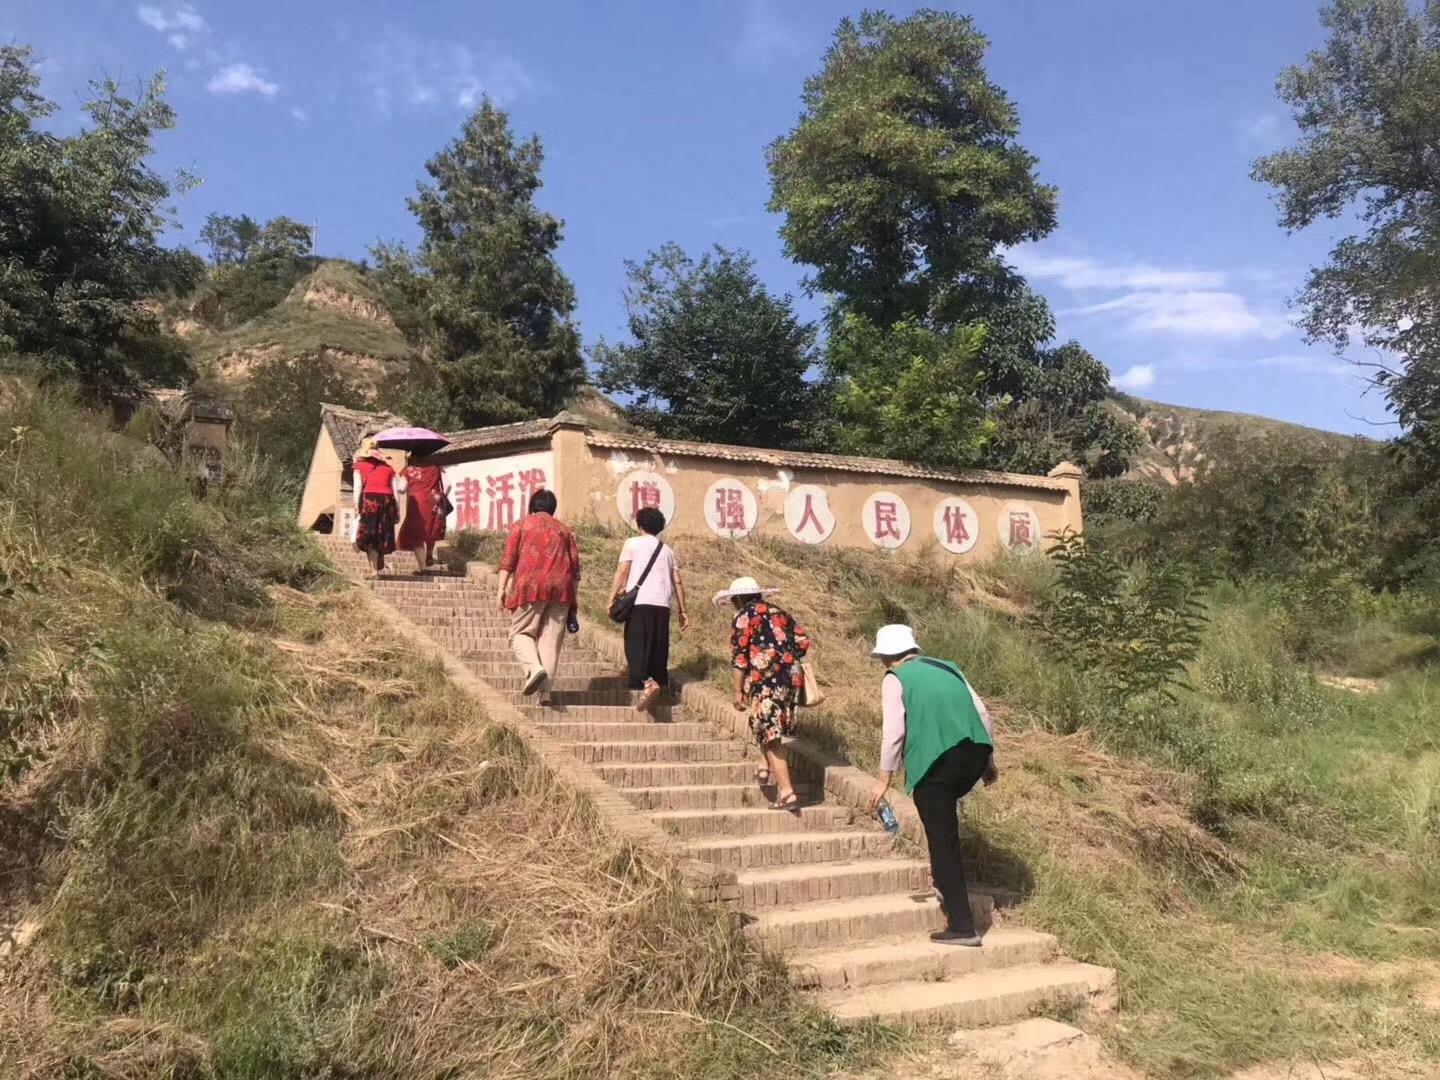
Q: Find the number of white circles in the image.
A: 6